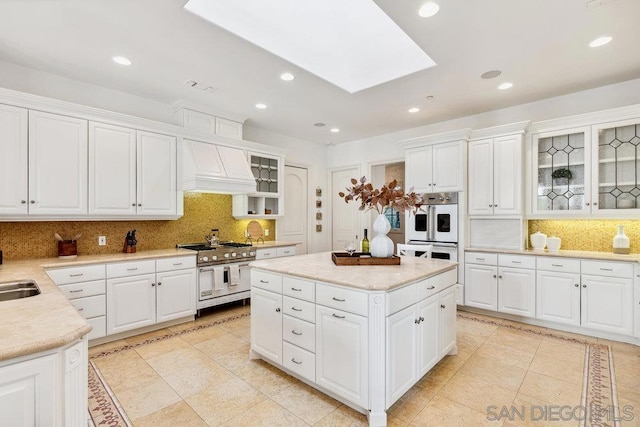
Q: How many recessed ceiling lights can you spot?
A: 8